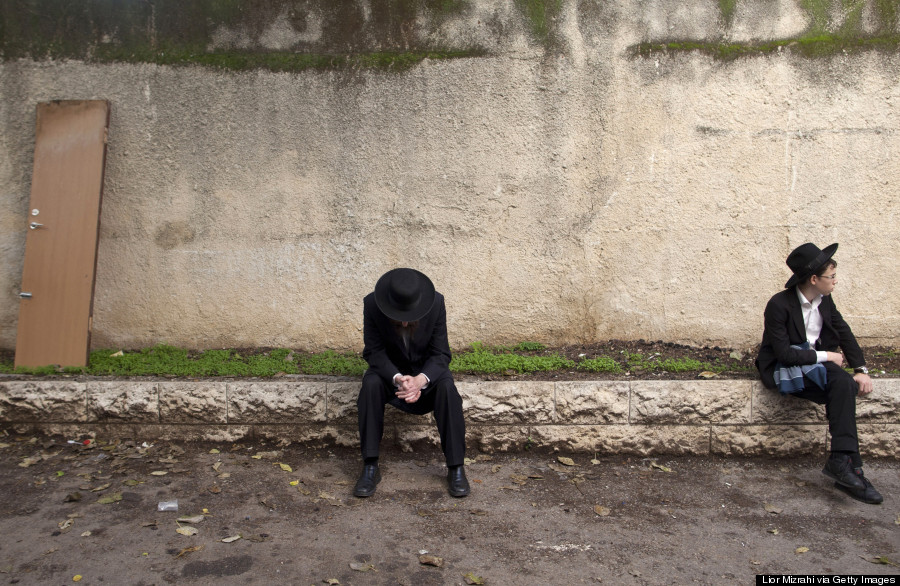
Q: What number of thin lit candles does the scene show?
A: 0